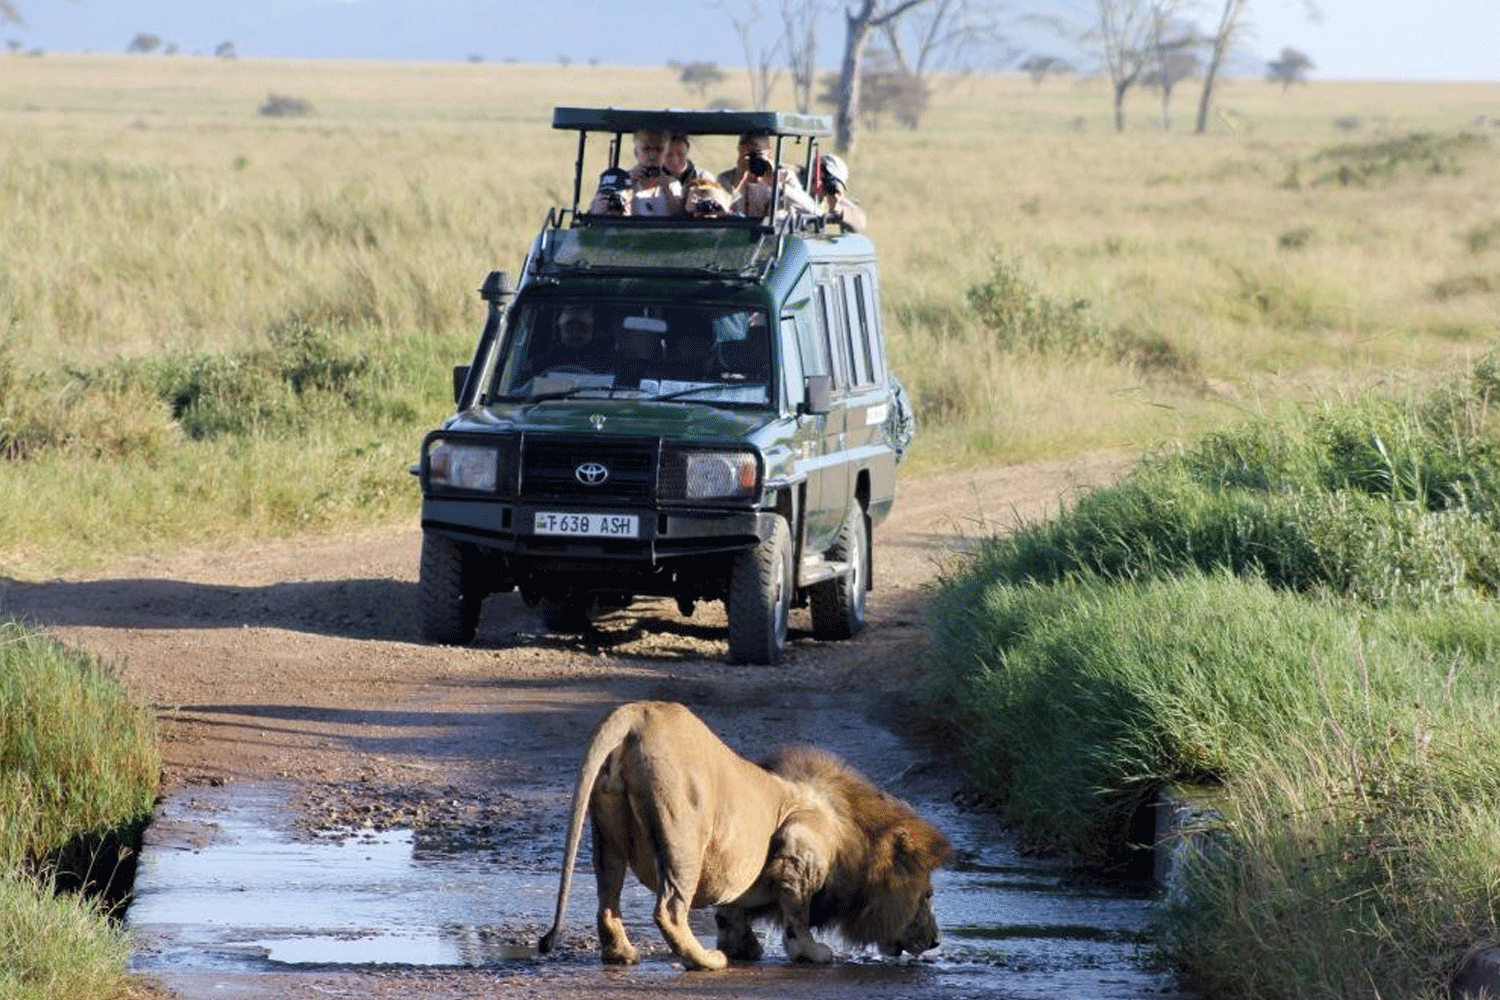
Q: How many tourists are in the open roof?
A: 6